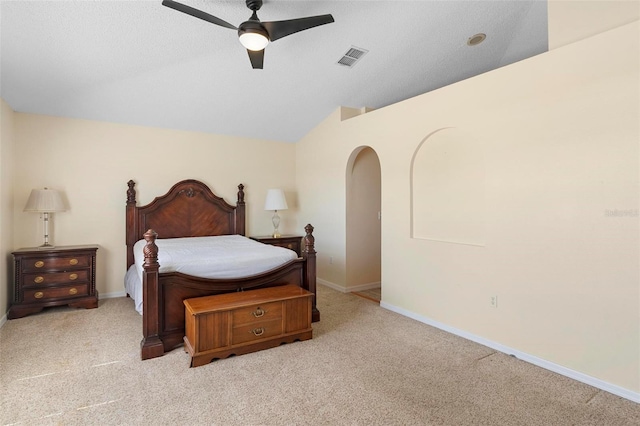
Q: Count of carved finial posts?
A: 4